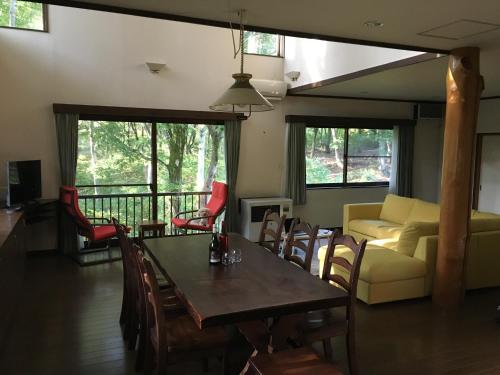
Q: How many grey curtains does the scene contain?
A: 4